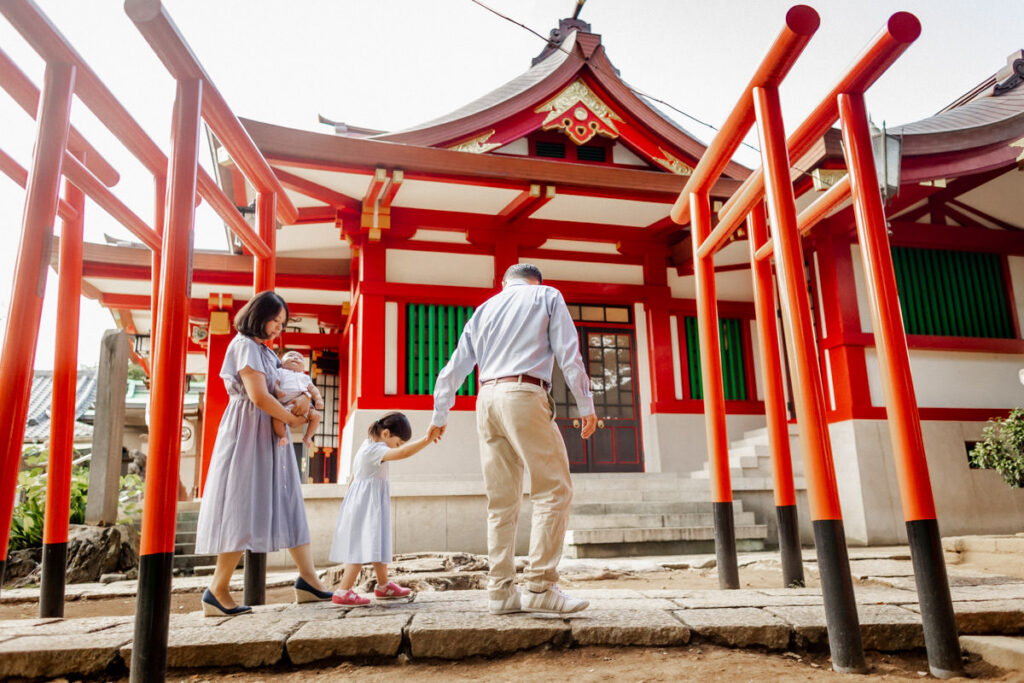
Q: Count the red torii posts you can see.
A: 9